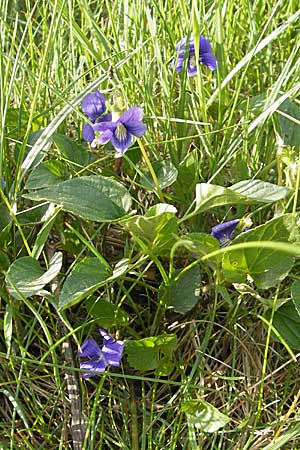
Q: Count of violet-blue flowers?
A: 5